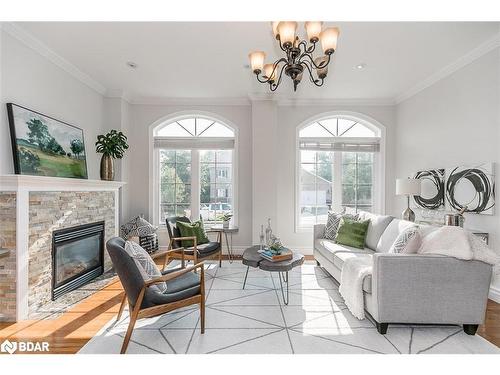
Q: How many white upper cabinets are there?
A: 0